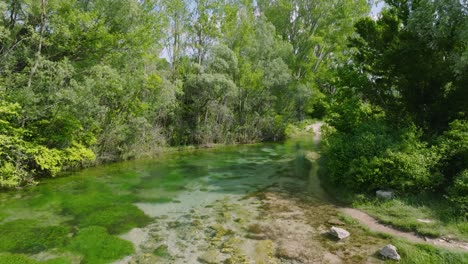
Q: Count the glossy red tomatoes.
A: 0